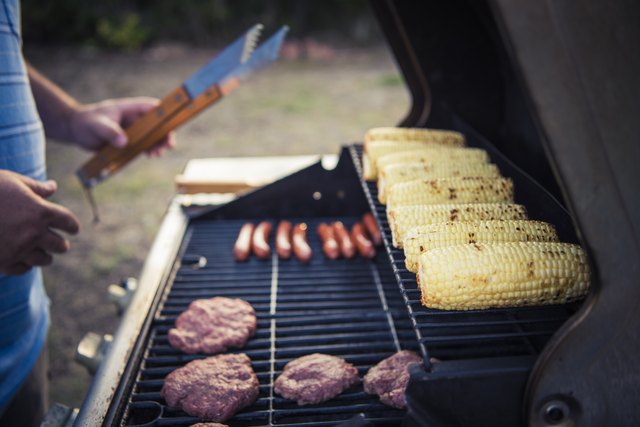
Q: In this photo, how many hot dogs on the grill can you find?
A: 8